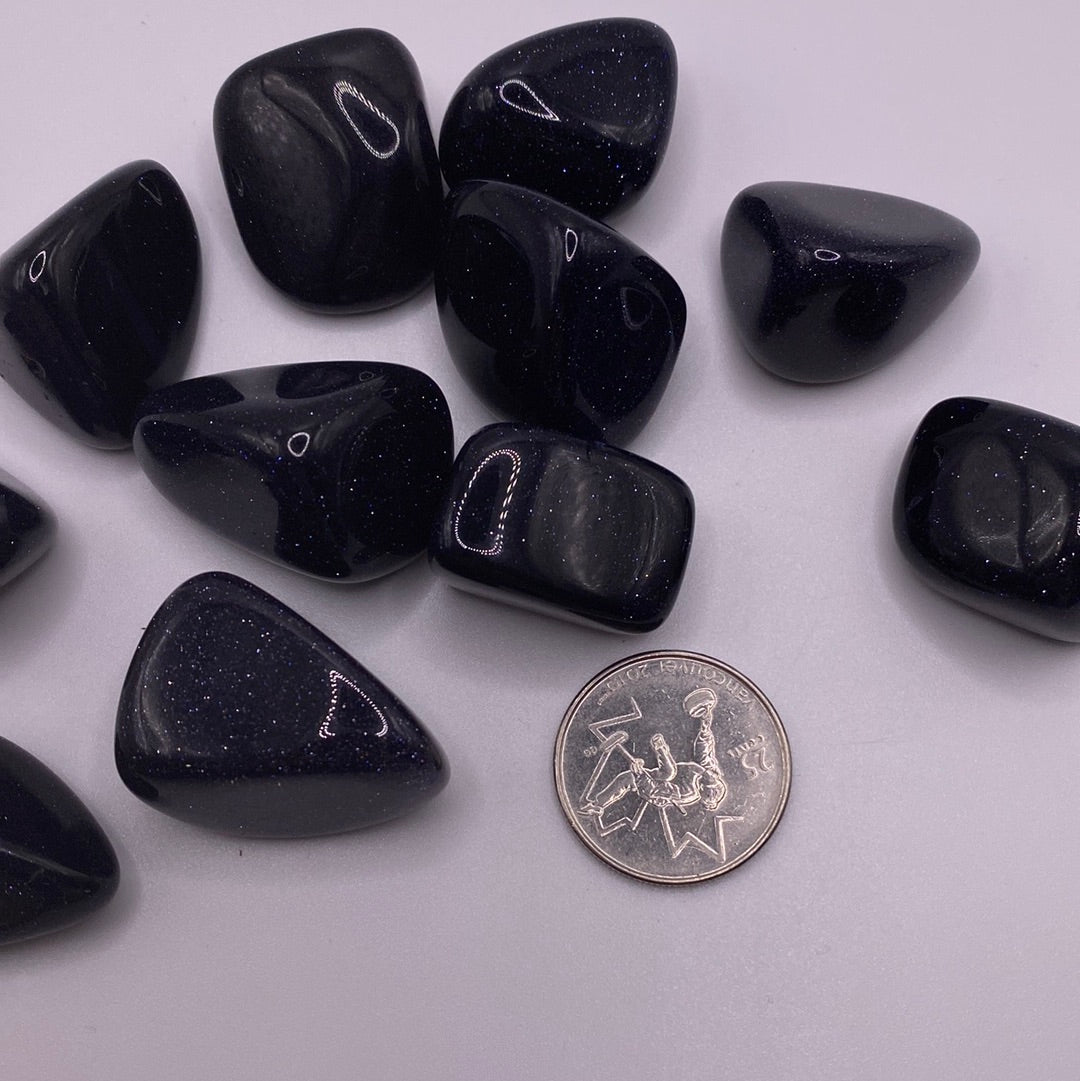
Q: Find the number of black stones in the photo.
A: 11